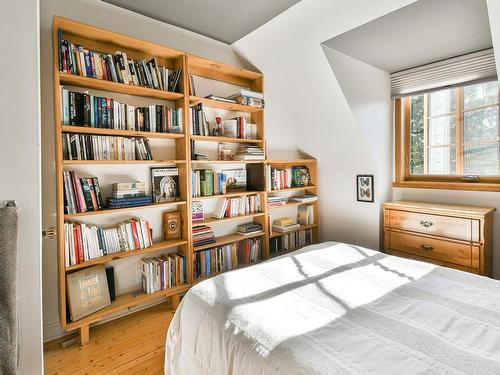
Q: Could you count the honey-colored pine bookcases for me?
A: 3